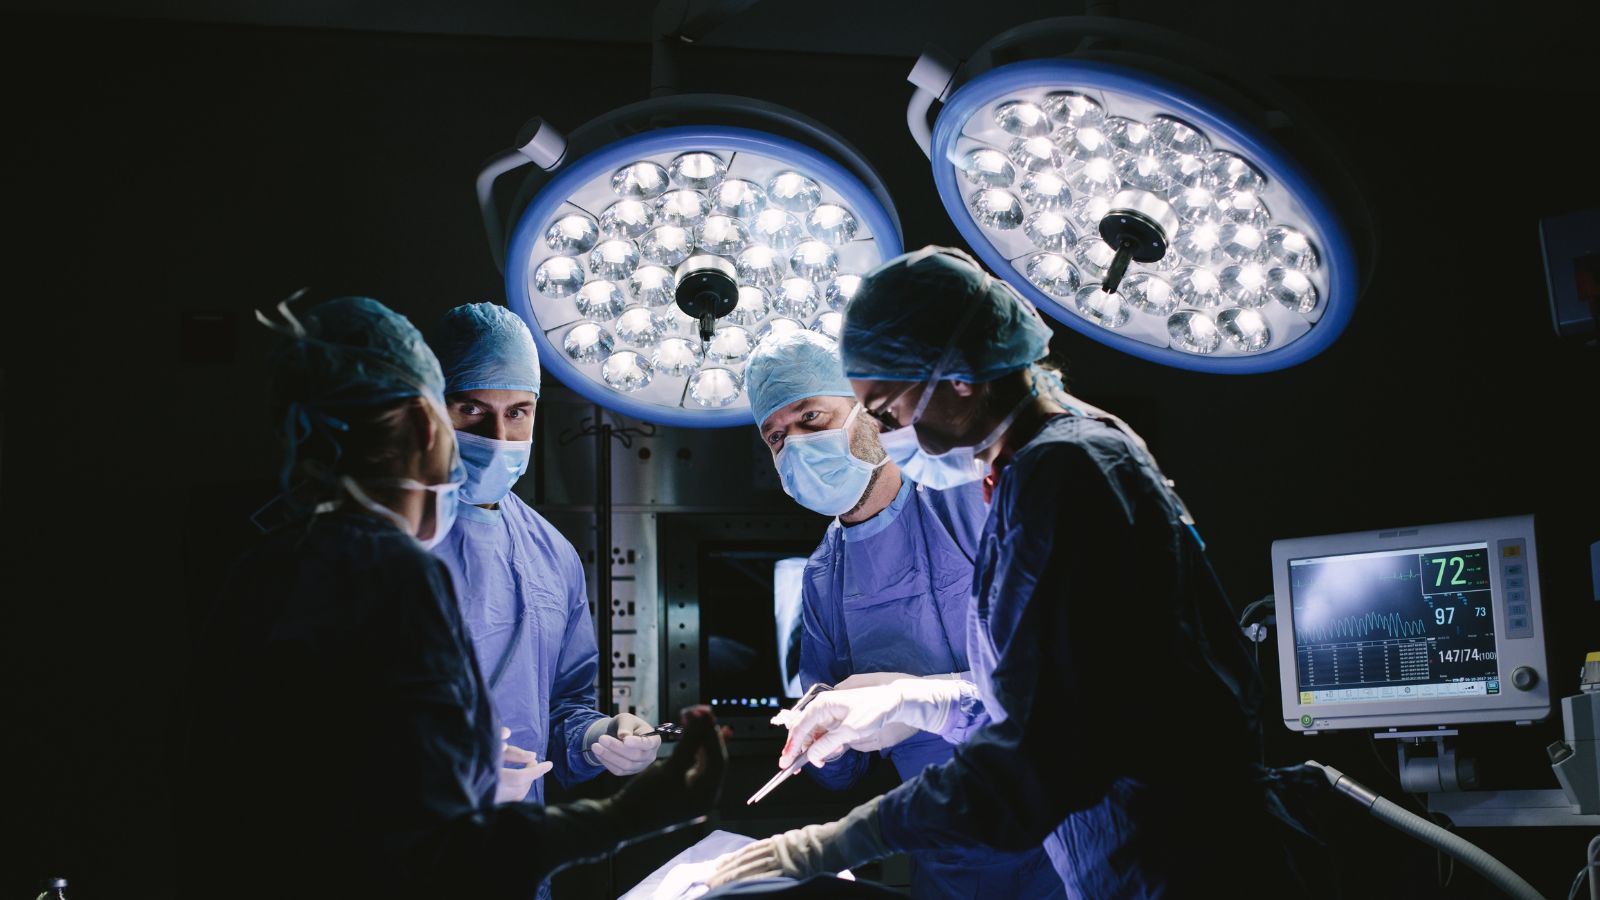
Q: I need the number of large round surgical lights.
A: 2